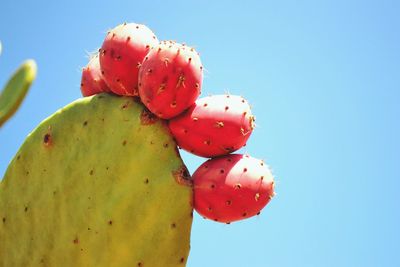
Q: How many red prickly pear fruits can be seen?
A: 5